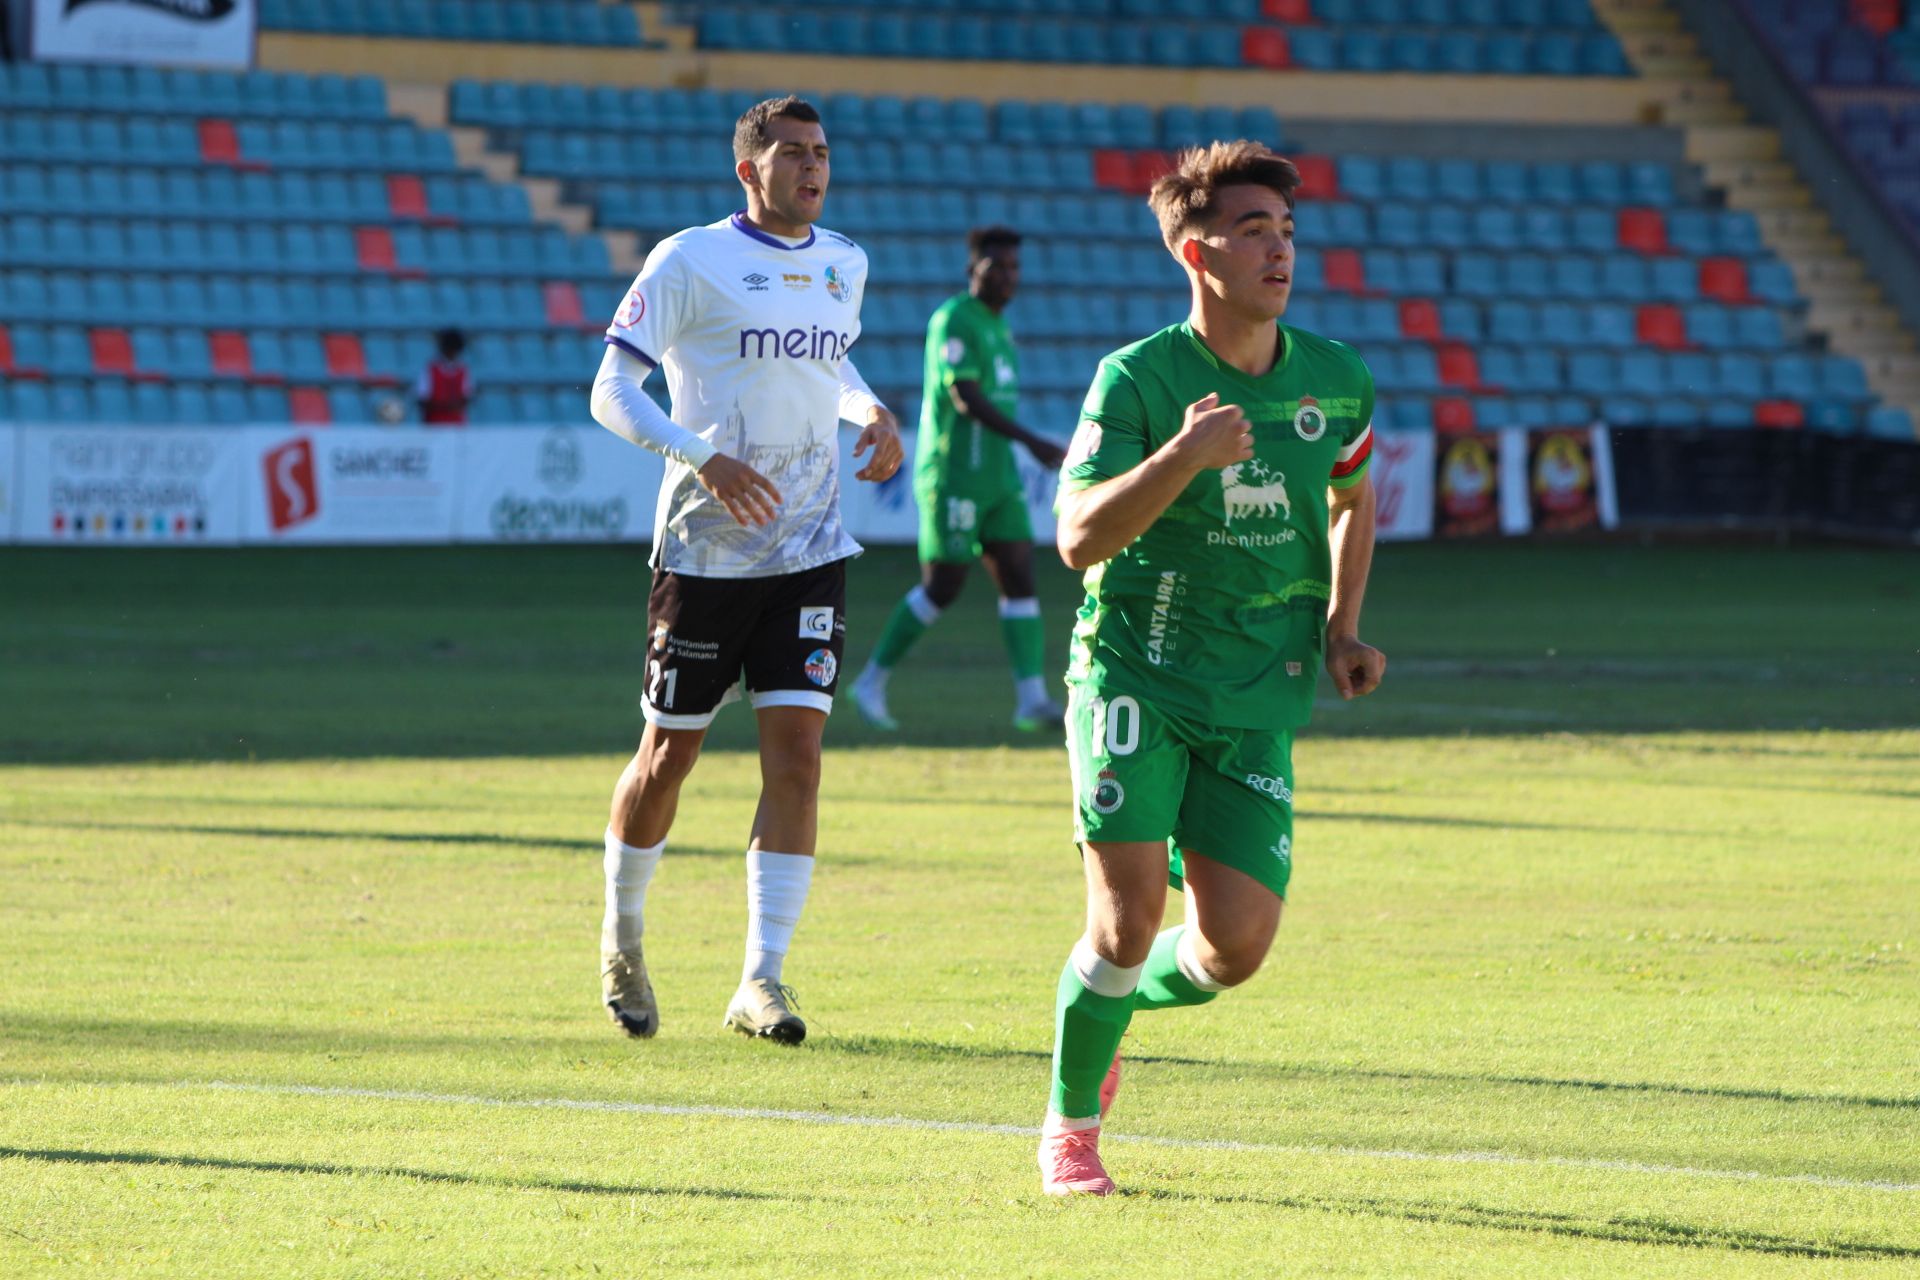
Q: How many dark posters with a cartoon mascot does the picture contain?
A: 2